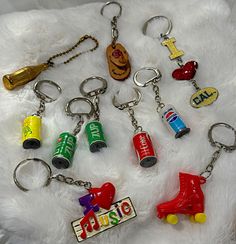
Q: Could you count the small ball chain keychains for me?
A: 1